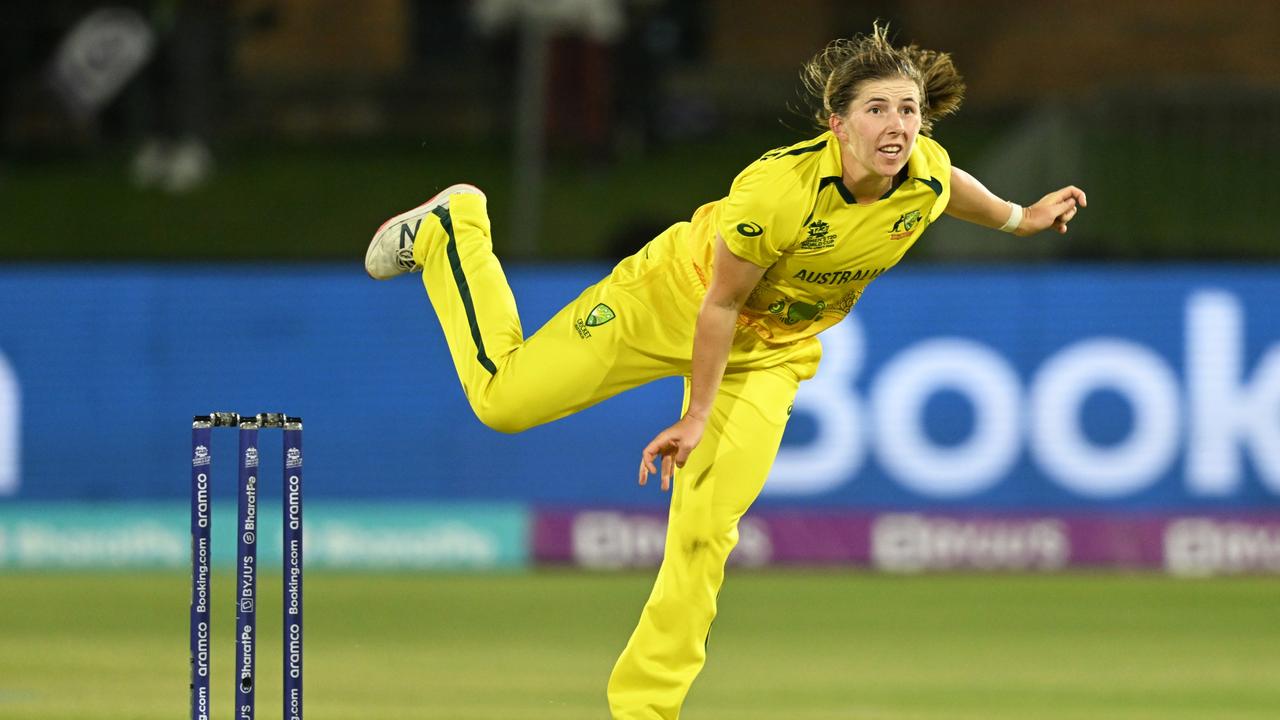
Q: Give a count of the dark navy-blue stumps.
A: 3